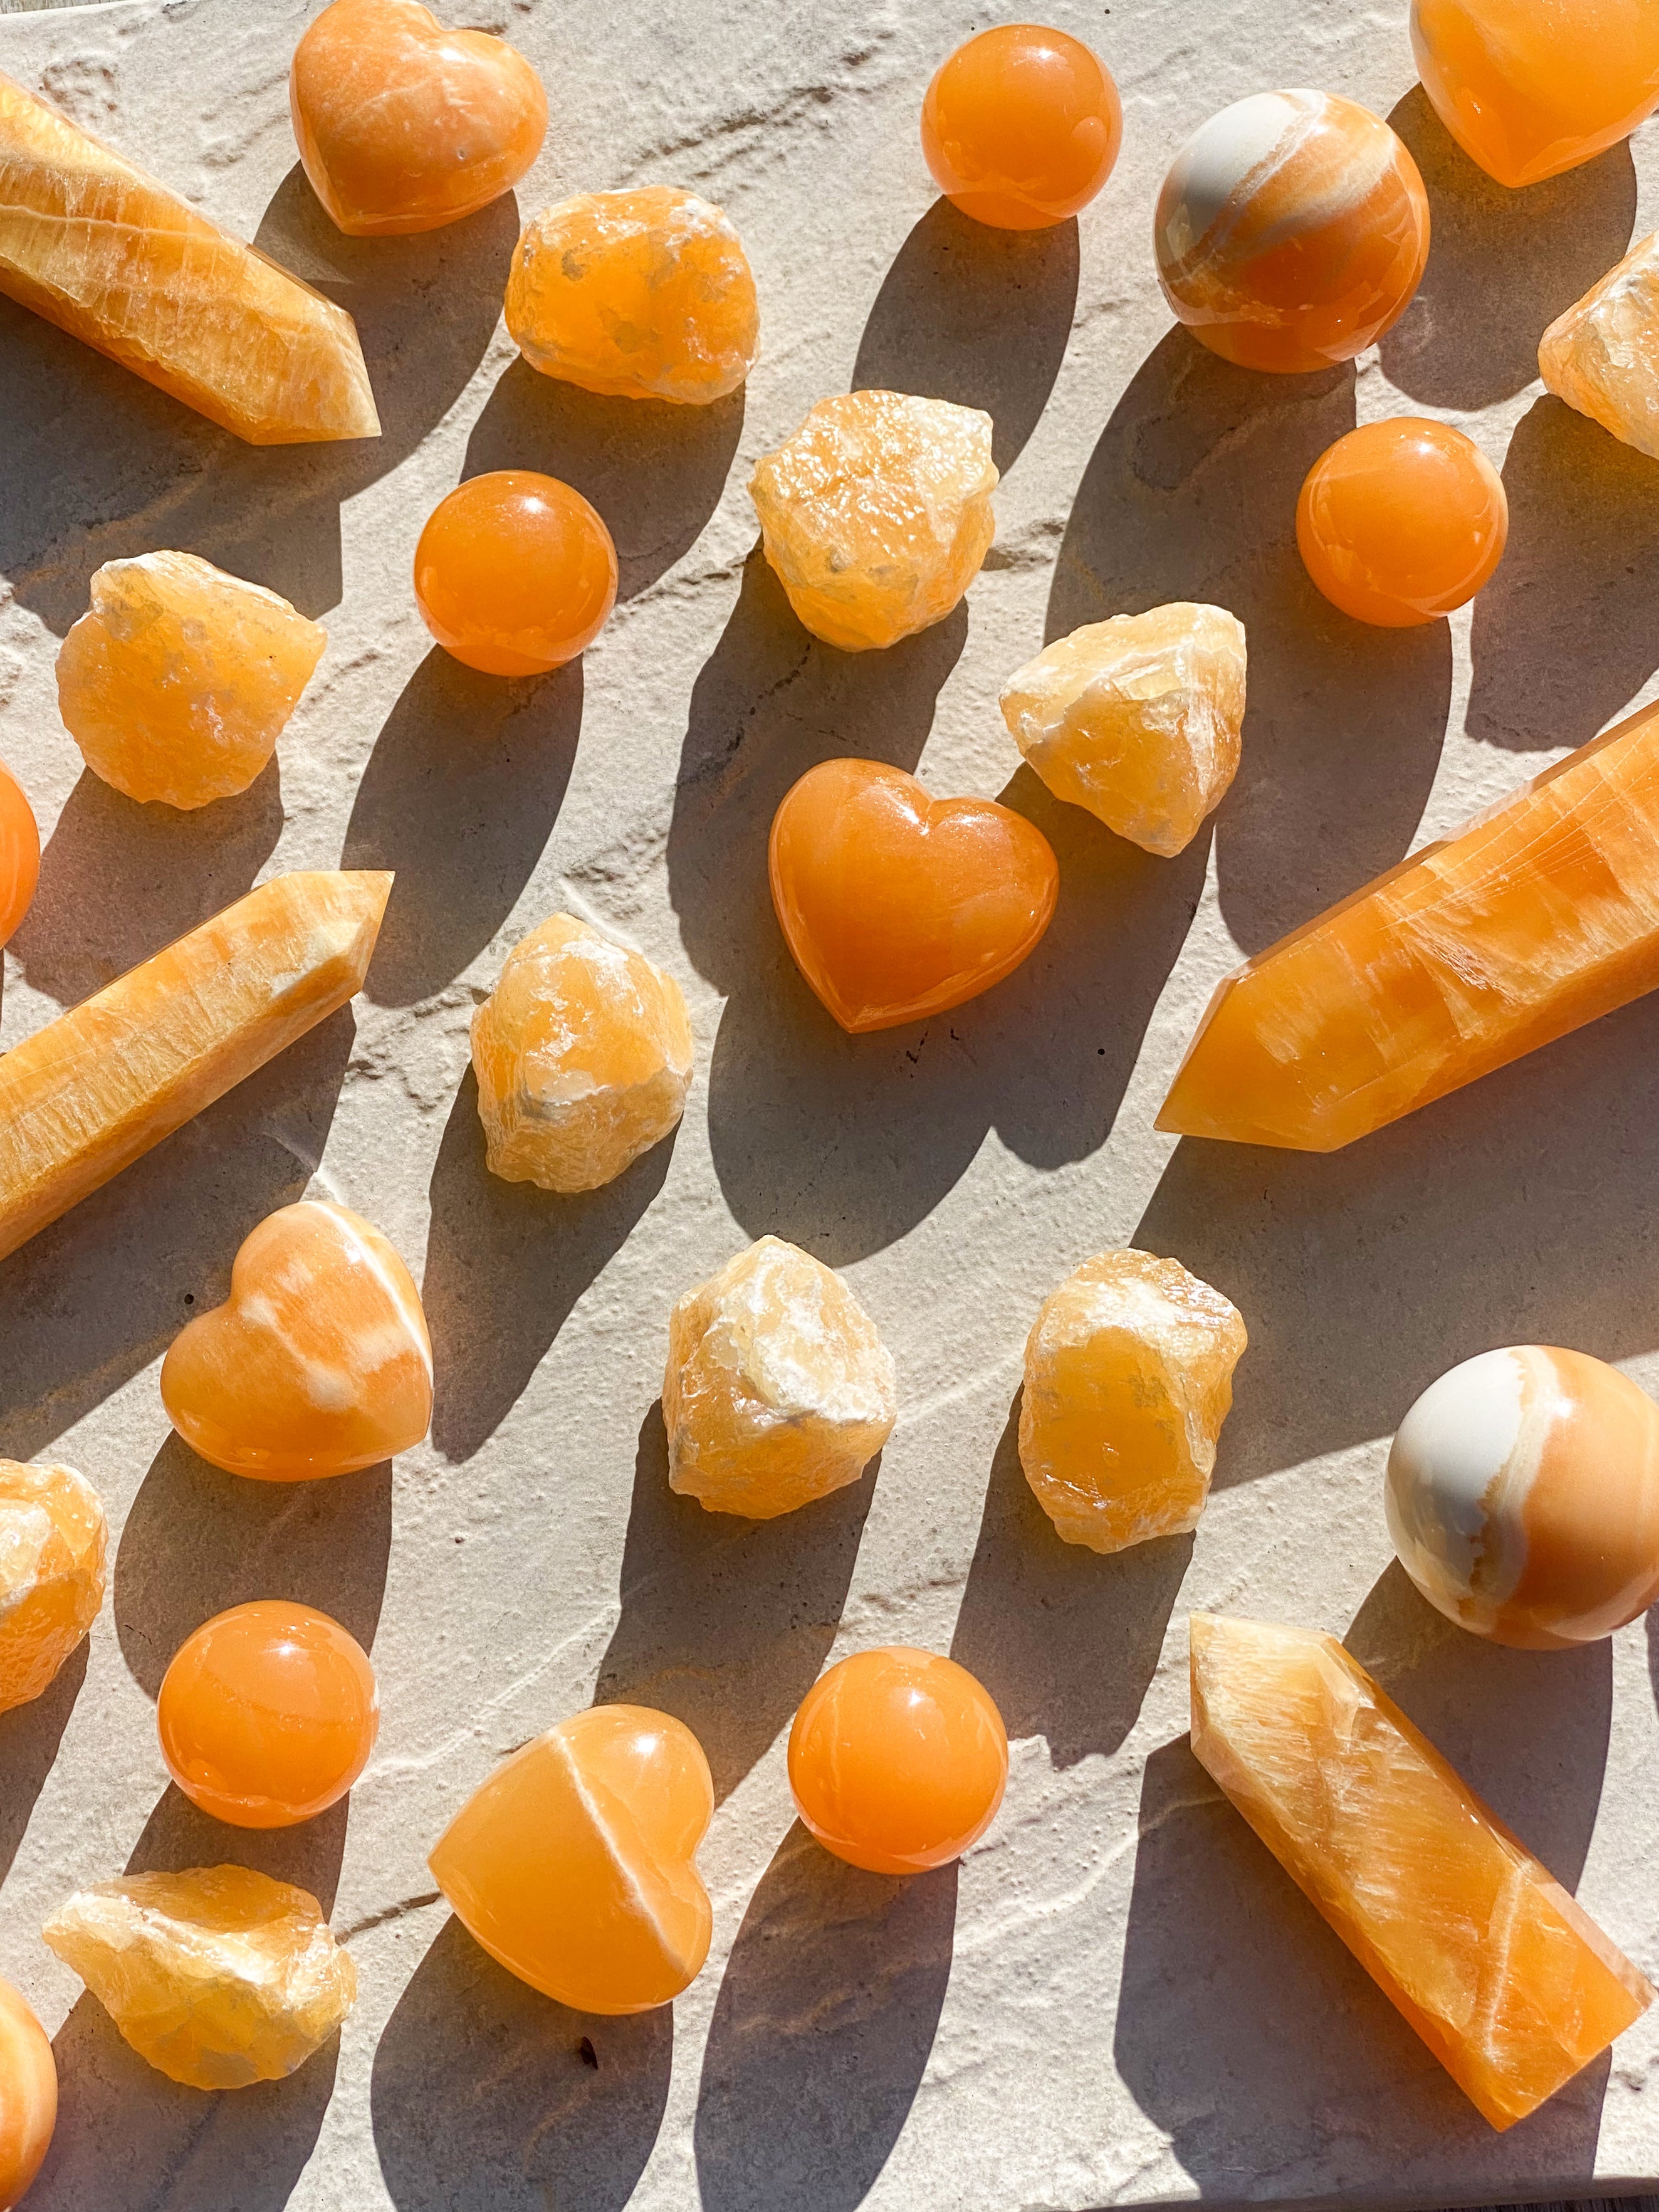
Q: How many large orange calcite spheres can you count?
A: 2